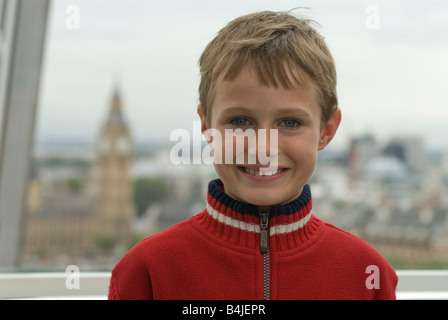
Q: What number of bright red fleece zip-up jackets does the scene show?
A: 1